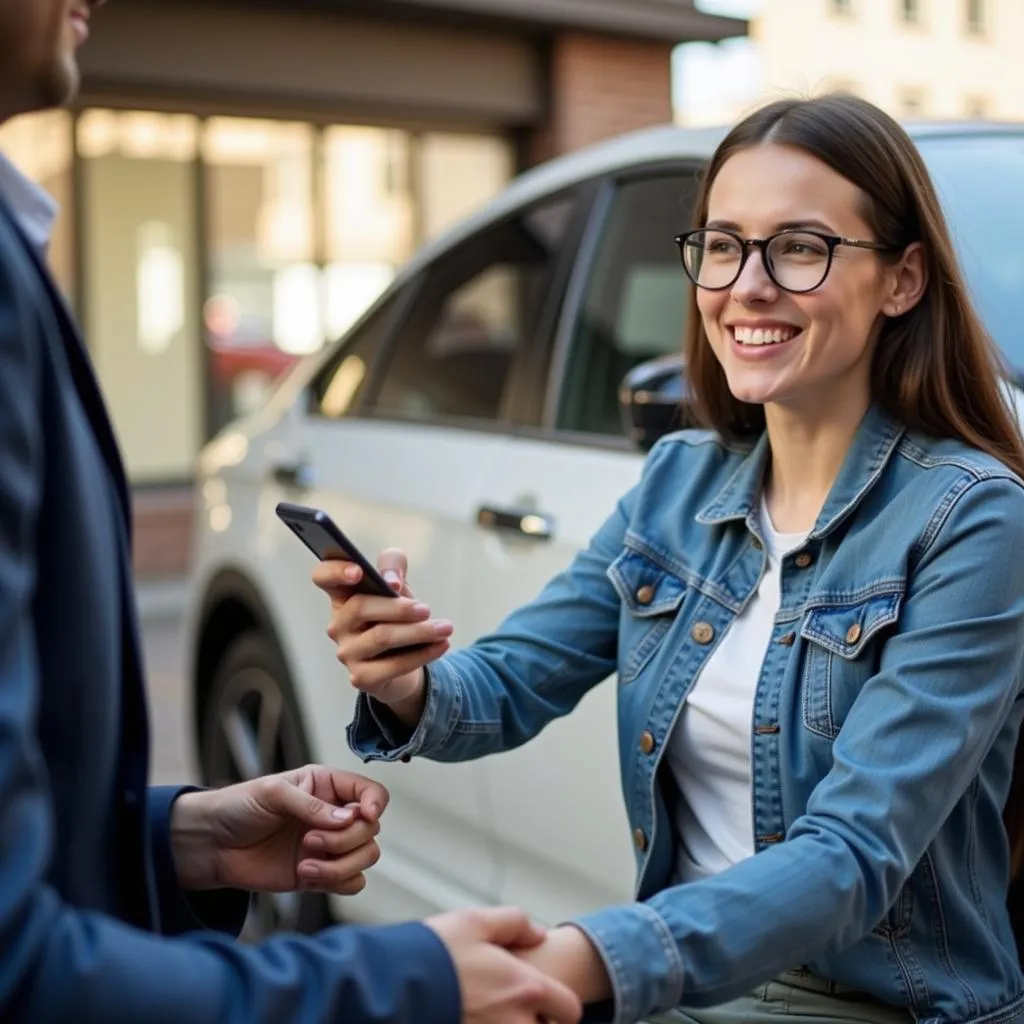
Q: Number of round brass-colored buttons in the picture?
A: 6